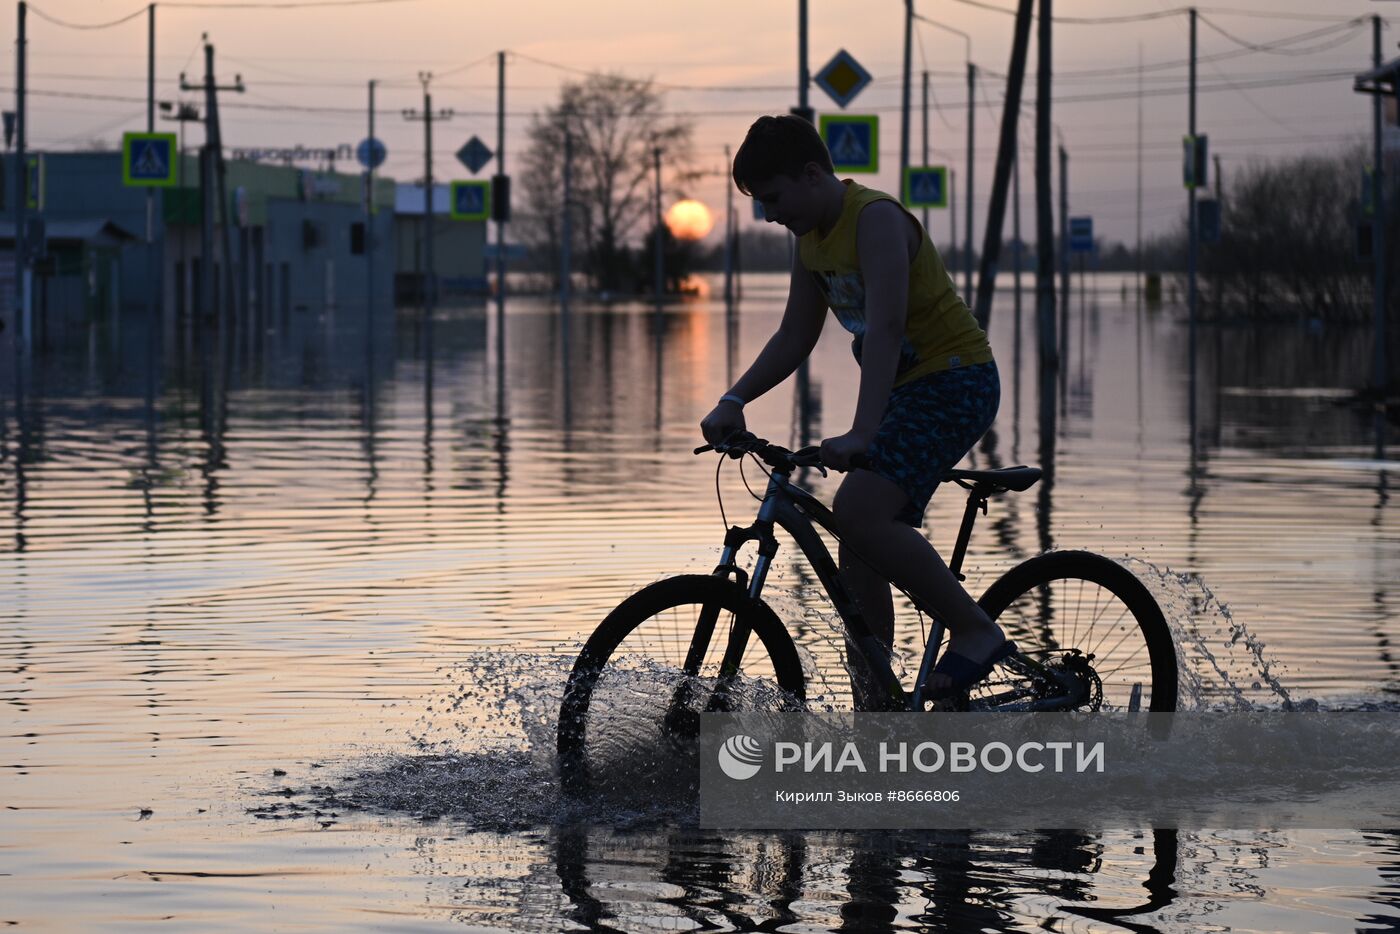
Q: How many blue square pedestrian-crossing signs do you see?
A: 4